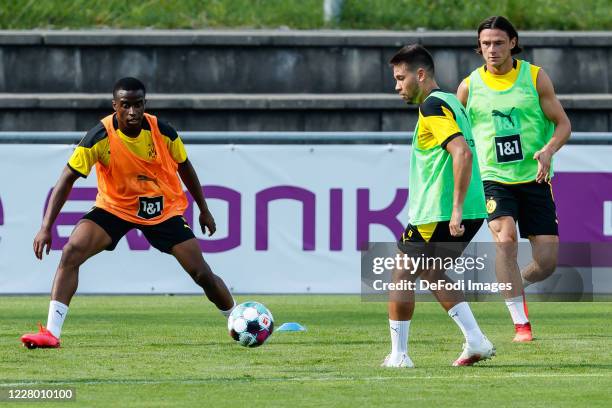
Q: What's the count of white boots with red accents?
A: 2